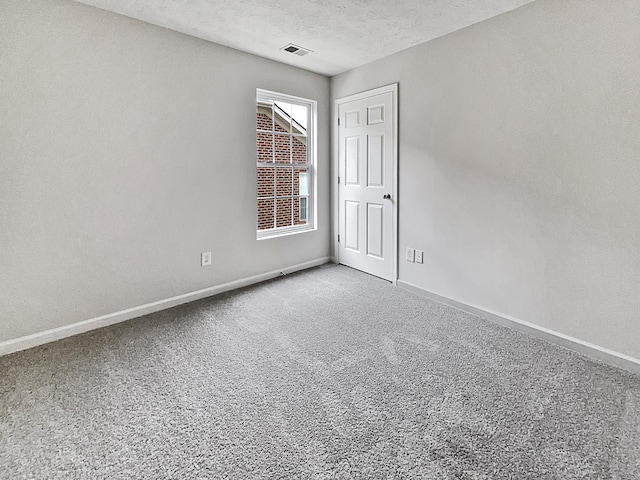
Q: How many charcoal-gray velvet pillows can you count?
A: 0